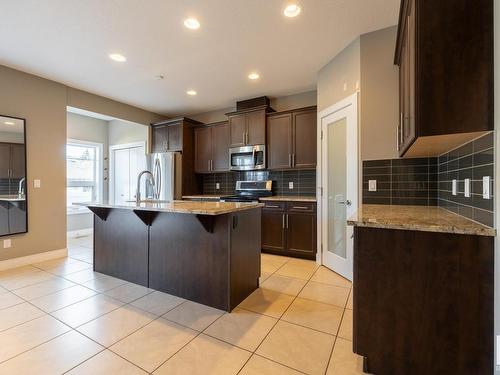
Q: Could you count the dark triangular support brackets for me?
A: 3